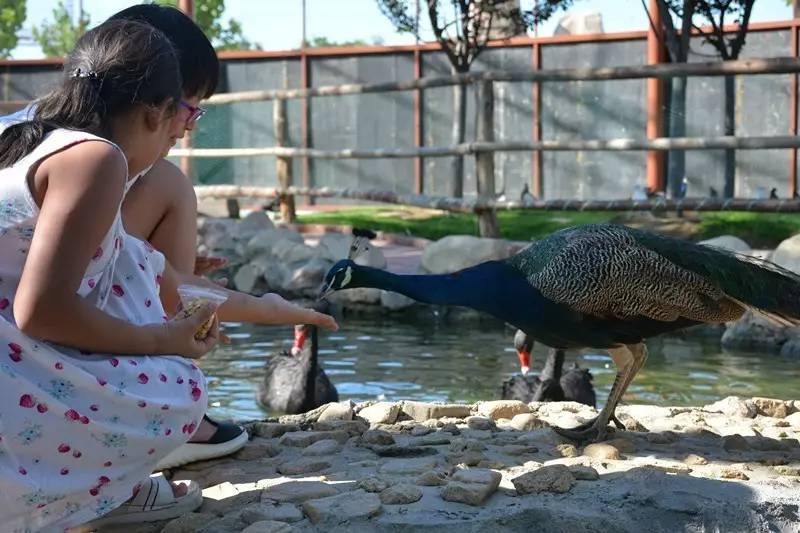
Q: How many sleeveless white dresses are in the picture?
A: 1